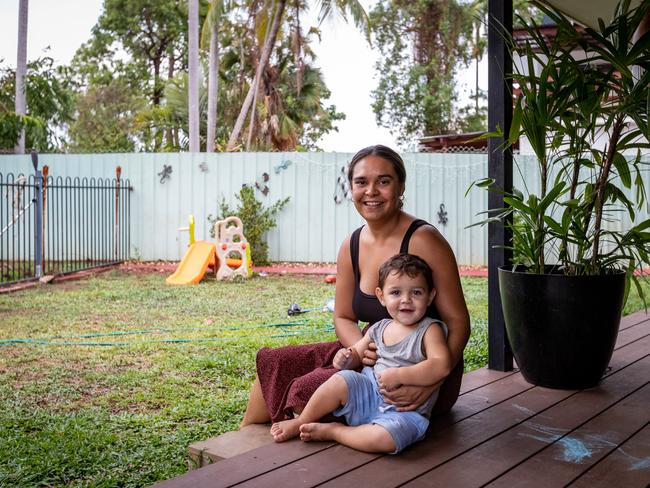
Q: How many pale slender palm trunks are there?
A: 4